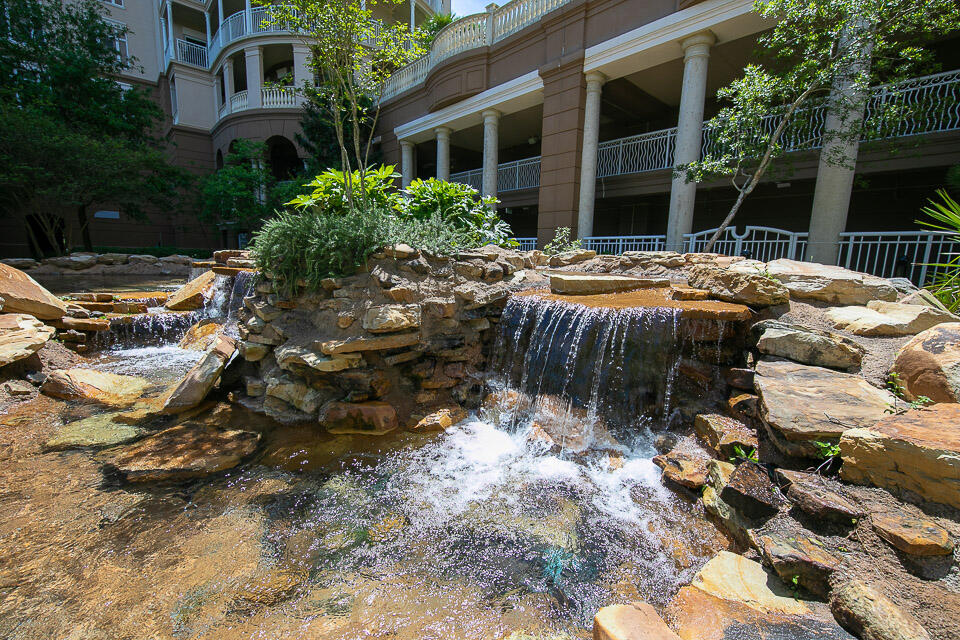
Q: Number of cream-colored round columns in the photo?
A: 6